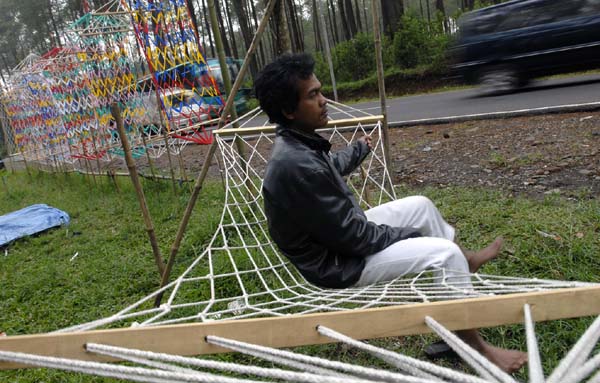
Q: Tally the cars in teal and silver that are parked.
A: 2